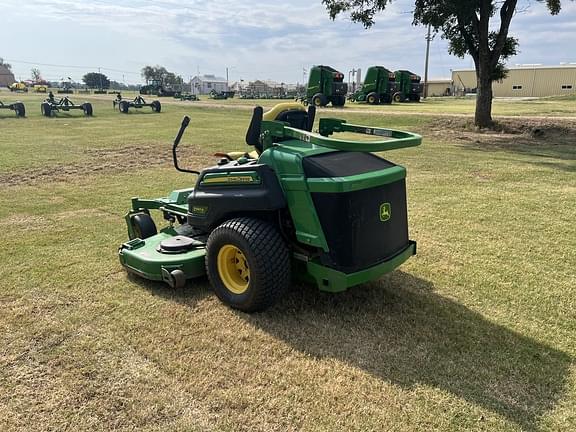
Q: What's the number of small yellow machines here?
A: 2